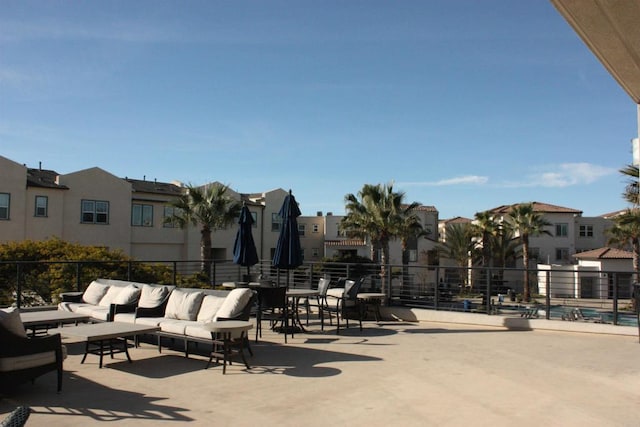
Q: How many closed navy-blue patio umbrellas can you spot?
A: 2